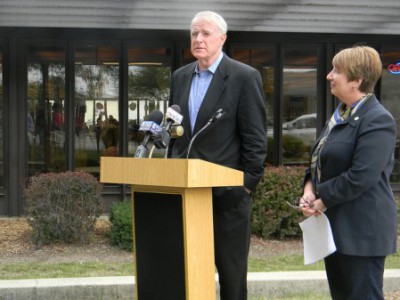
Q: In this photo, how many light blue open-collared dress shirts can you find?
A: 1